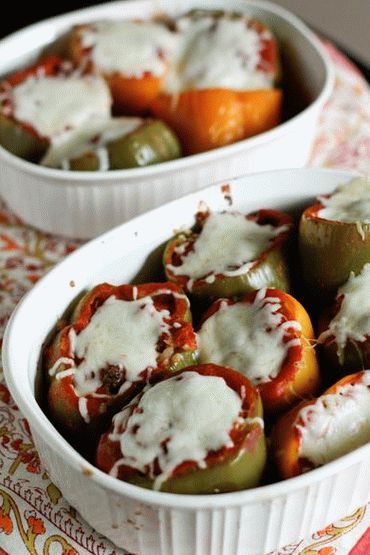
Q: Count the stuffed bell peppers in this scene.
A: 12